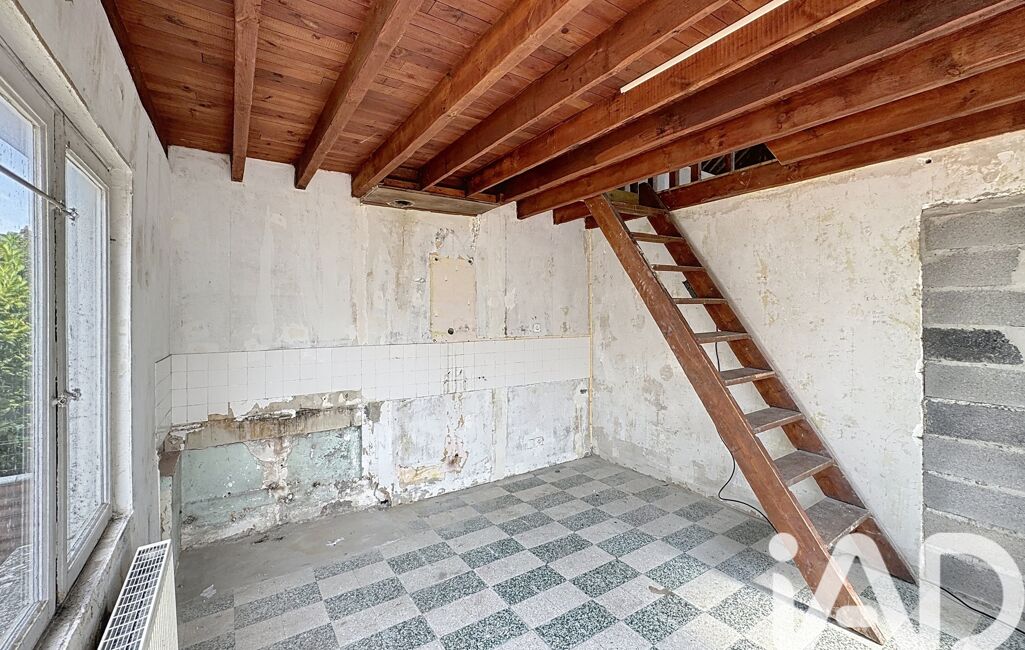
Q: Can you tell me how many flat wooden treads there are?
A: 9